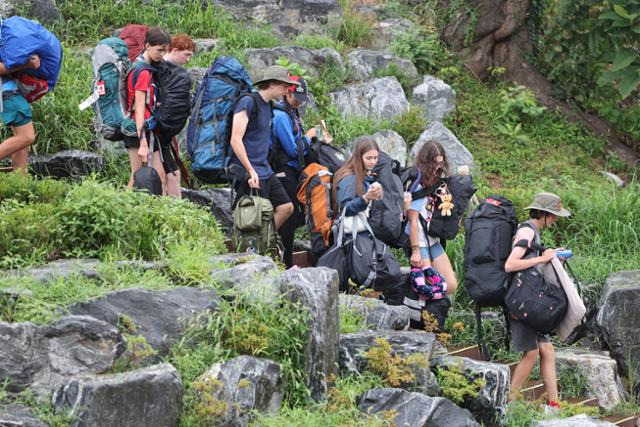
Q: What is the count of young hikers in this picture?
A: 8